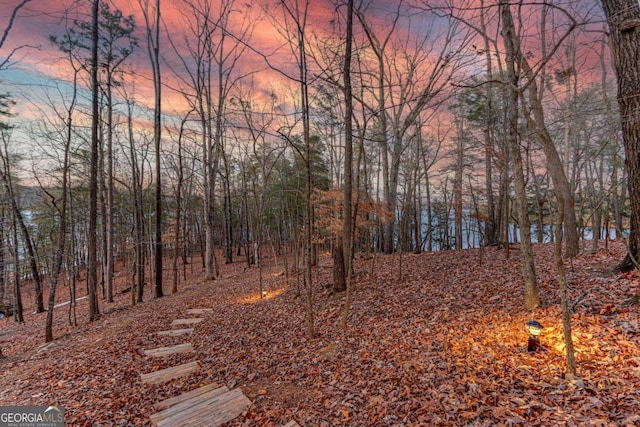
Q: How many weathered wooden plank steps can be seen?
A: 6